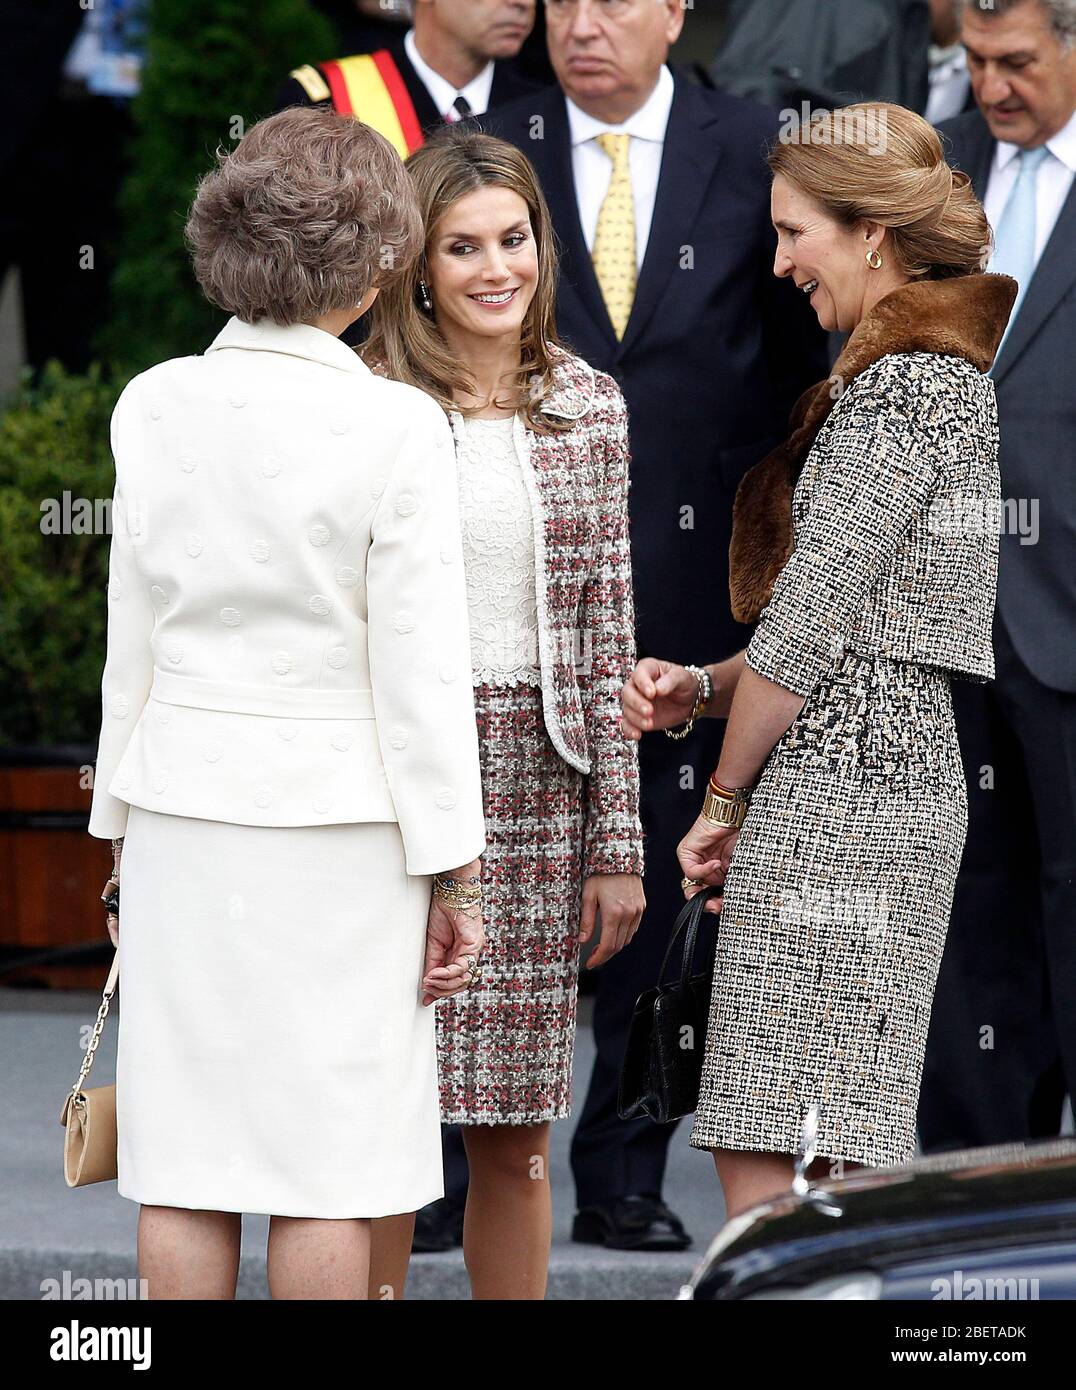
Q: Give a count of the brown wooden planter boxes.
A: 1